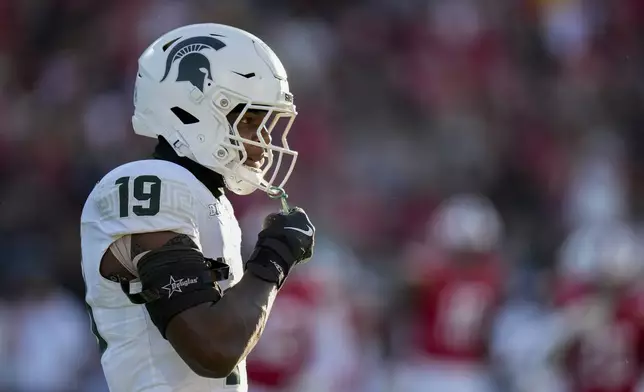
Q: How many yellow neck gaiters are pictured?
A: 0